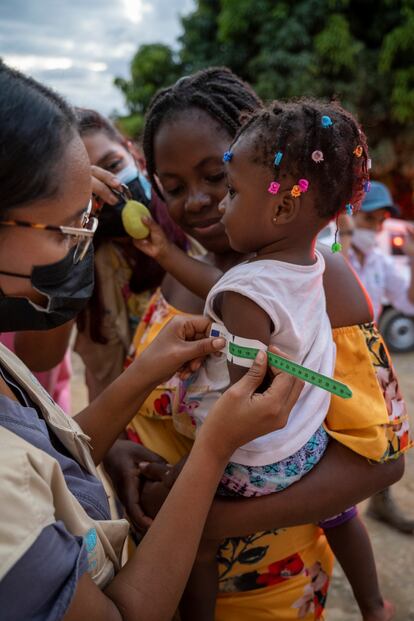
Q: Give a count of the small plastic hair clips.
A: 12